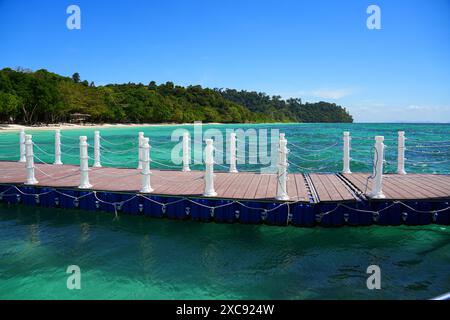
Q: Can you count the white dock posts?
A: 15